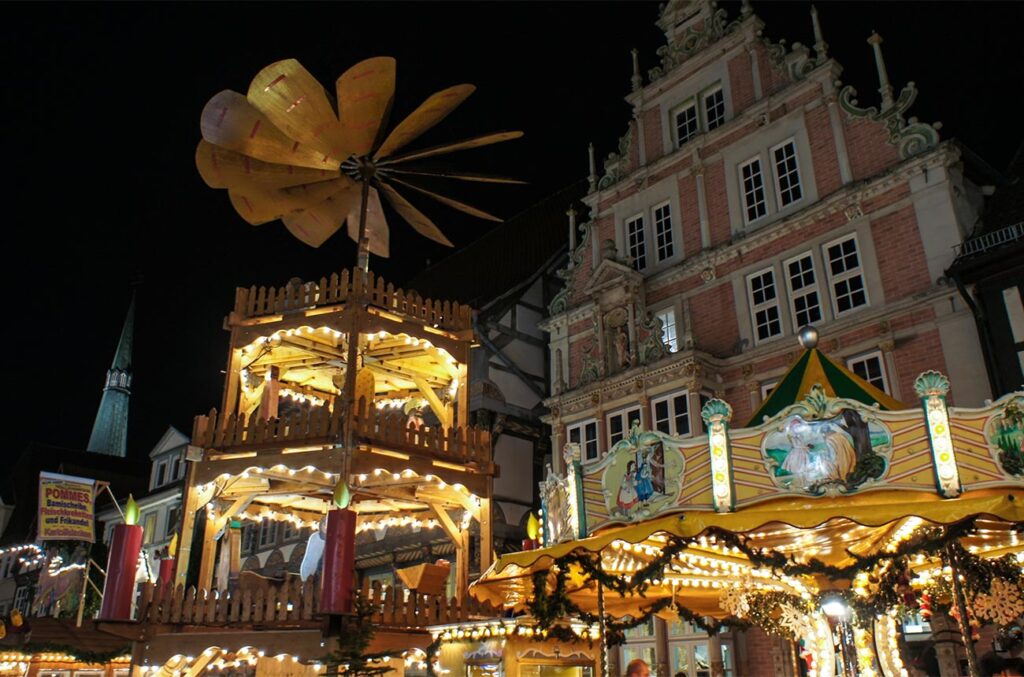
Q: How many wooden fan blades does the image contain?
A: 12